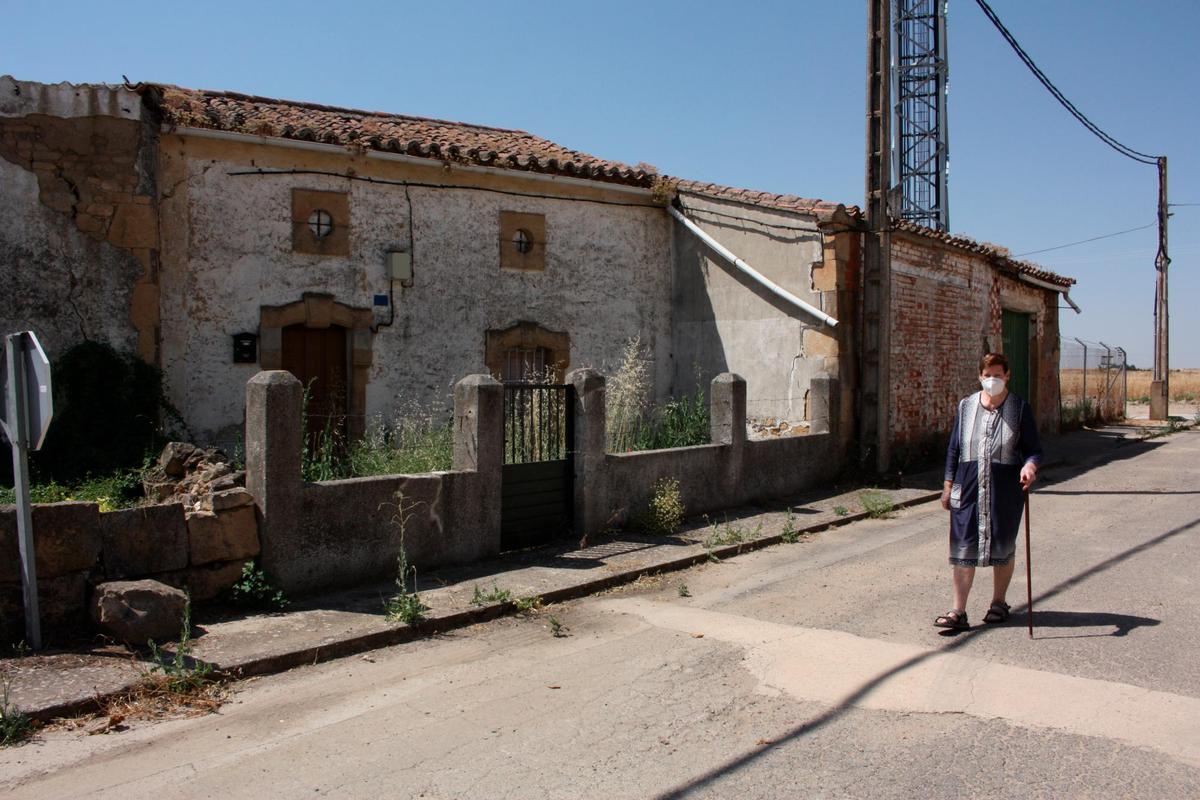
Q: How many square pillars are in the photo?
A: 5